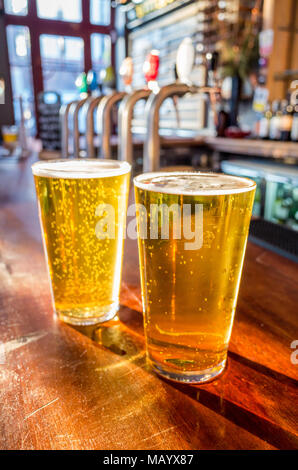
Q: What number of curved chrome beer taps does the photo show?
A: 6